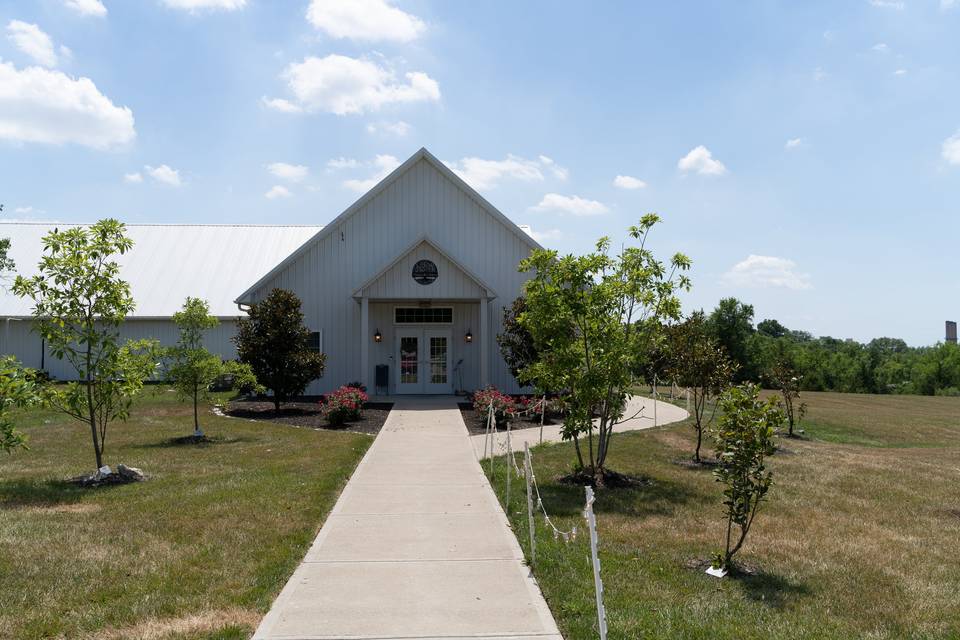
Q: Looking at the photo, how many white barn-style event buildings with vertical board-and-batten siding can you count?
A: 1